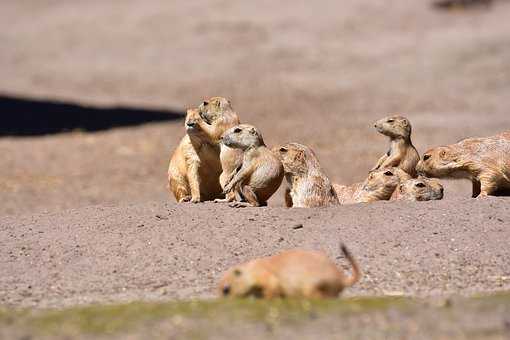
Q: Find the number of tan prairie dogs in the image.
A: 9